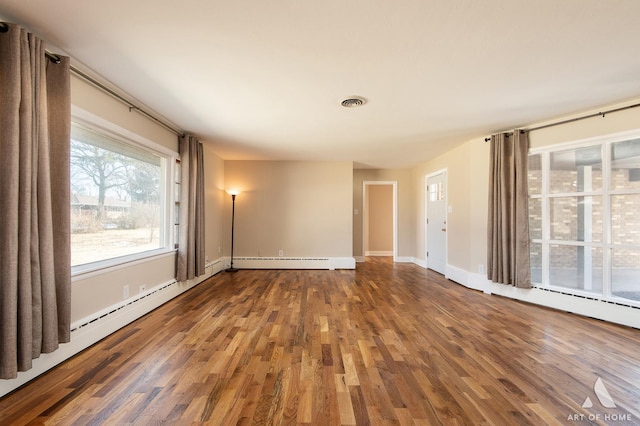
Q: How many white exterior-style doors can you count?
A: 1